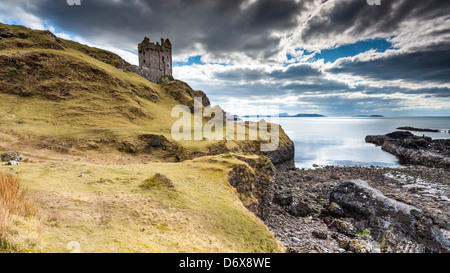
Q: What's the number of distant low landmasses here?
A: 2